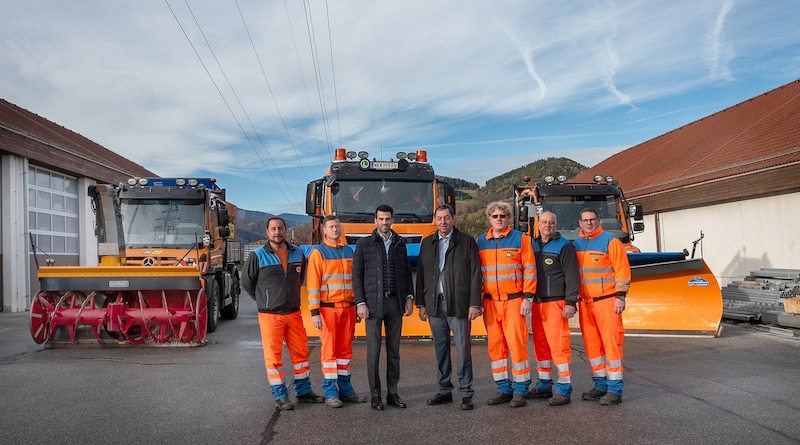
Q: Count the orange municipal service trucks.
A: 3